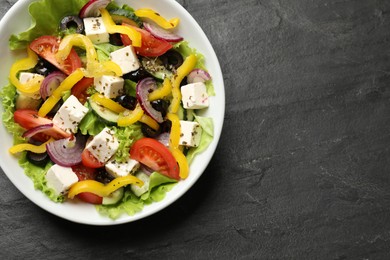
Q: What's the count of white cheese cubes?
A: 10